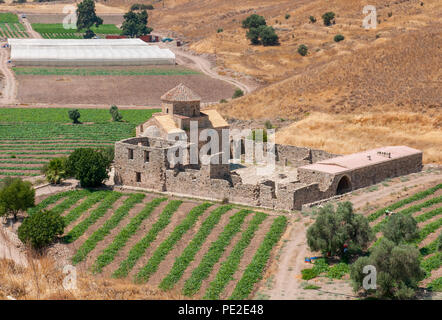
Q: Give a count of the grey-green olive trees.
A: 3